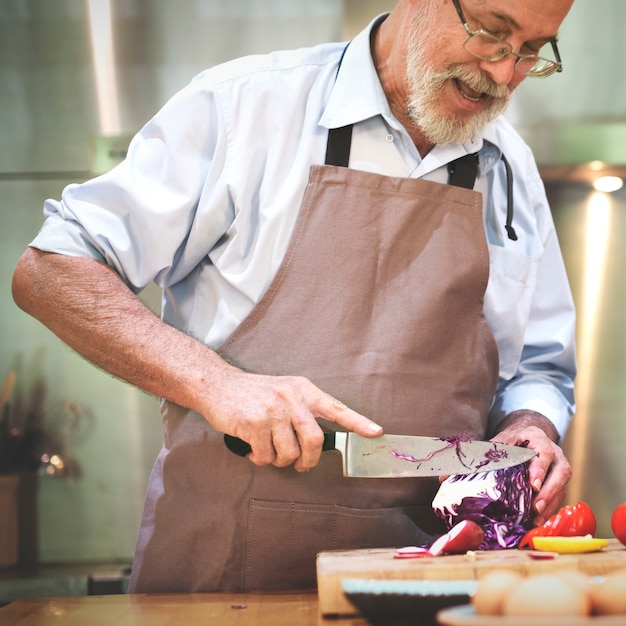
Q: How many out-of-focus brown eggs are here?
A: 4